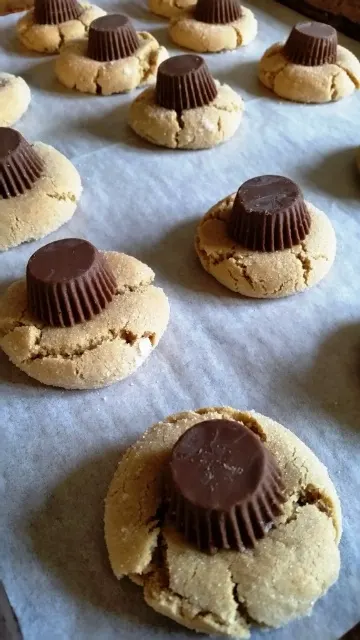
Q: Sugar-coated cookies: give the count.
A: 11